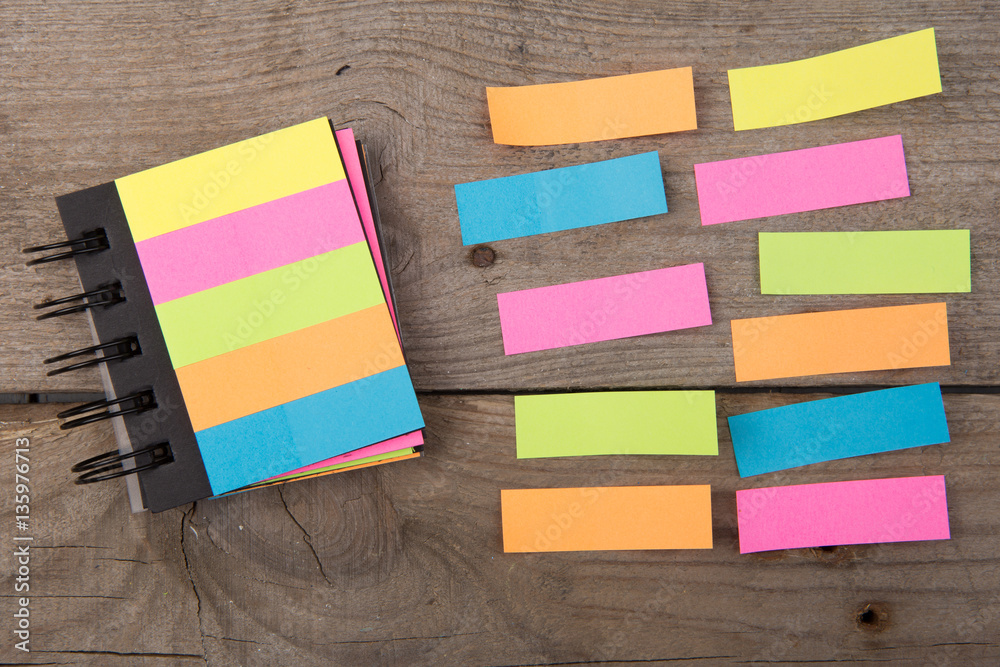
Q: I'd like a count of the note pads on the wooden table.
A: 1